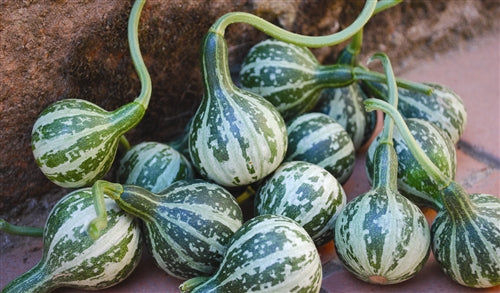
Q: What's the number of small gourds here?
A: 14